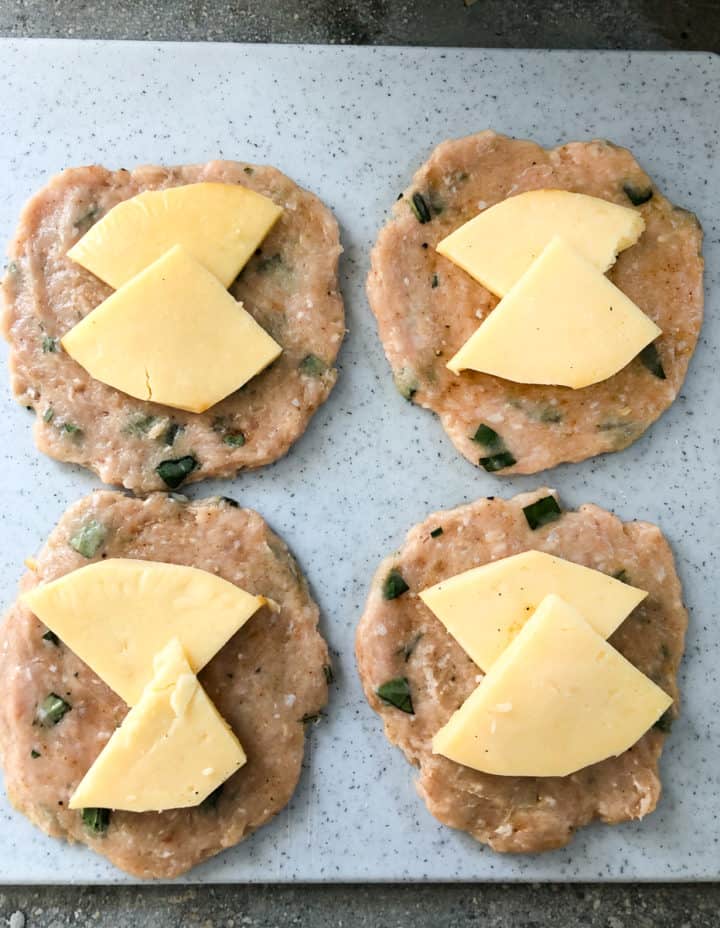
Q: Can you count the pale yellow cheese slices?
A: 8